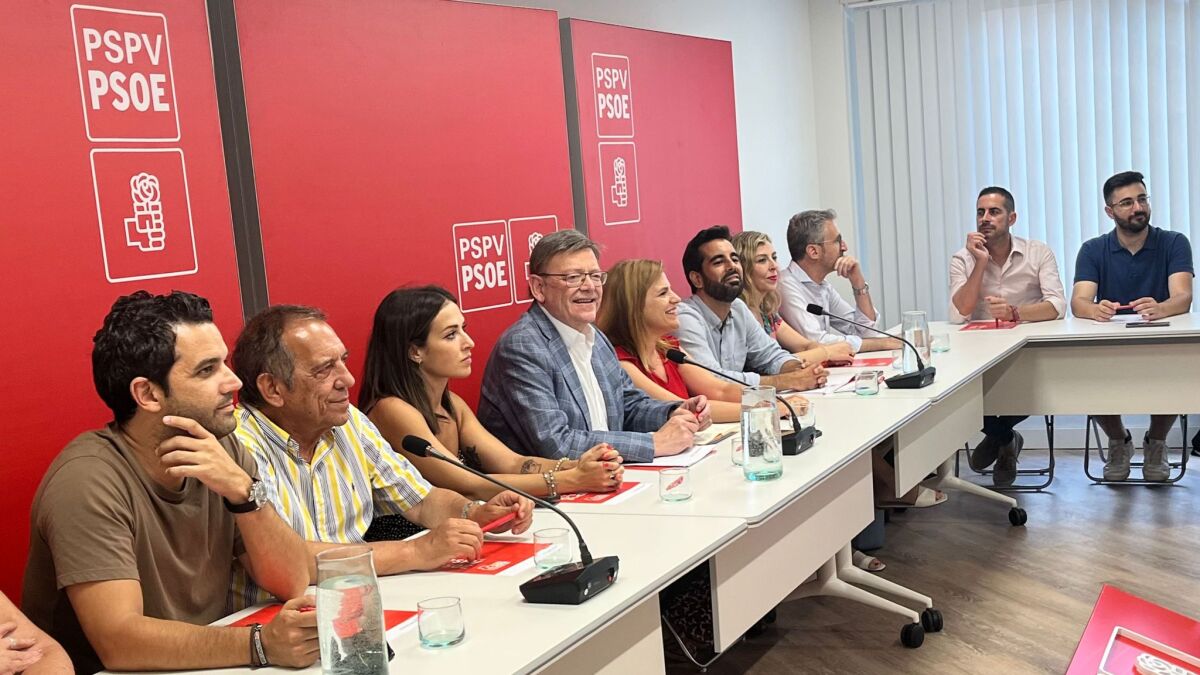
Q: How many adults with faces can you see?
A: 10